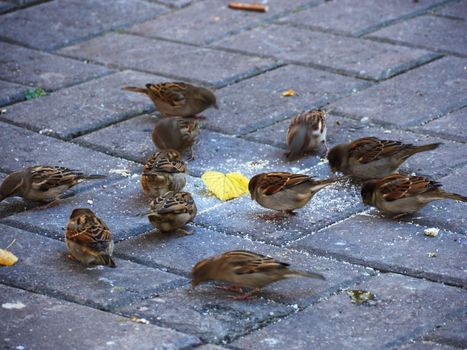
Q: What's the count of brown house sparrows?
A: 11